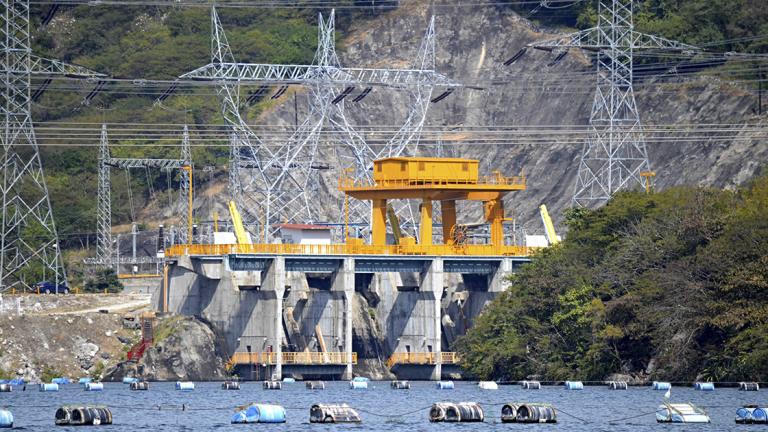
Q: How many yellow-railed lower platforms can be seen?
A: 2